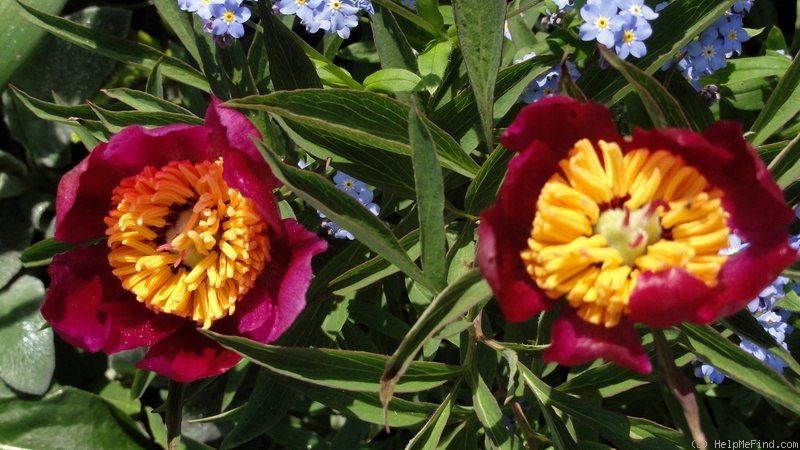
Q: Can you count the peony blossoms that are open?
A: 2